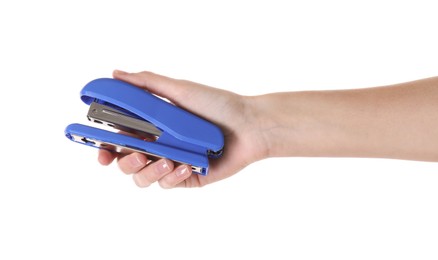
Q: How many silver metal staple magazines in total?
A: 1